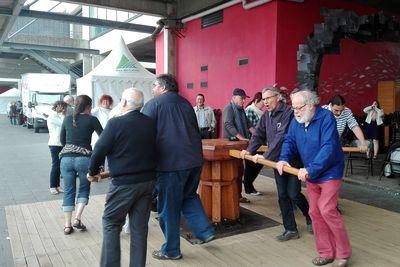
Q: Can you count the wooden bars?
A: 3